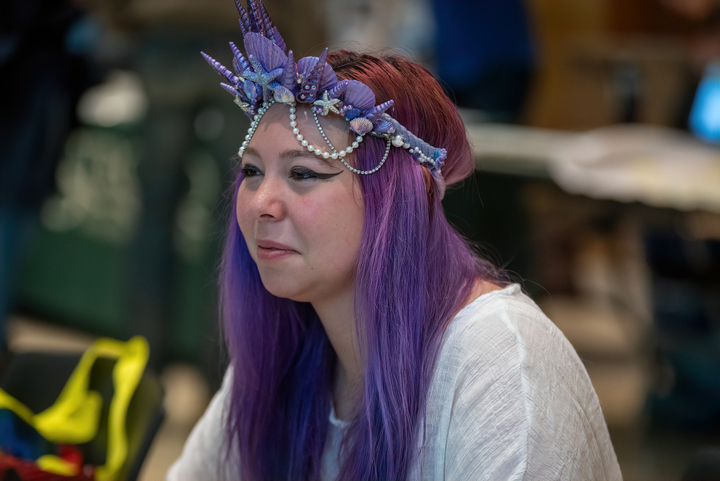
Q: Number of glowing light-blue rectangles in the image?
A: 1